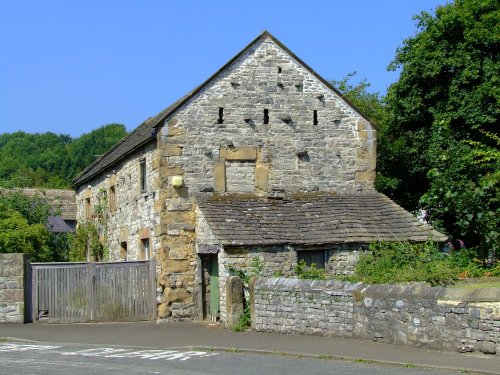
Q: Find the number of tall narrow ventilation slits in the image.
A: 3